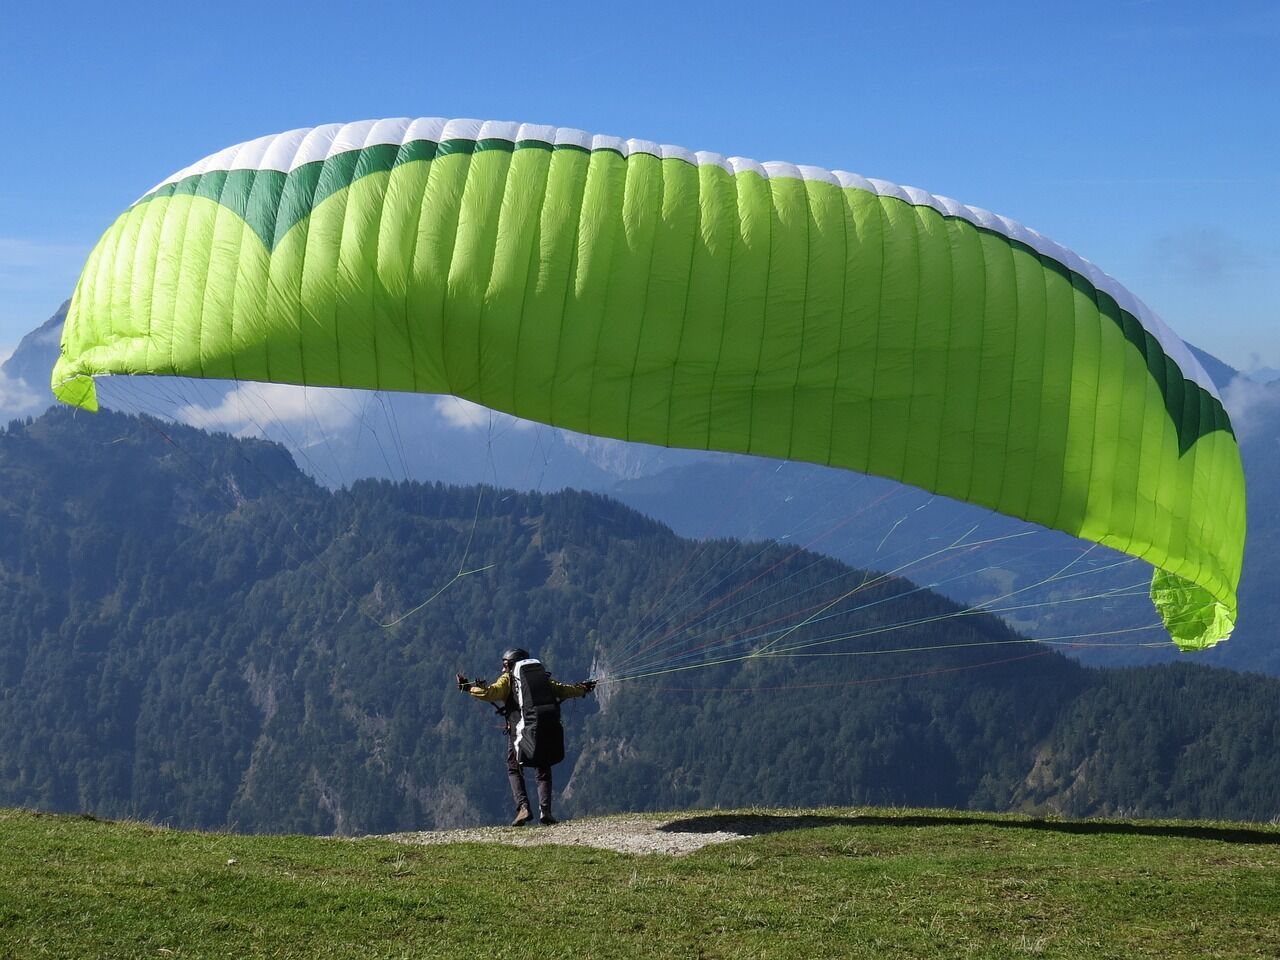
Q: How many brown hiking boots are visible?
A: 2